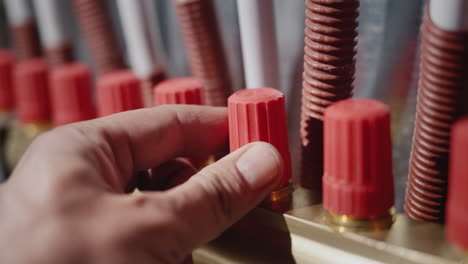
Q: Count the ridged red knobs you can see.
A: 8